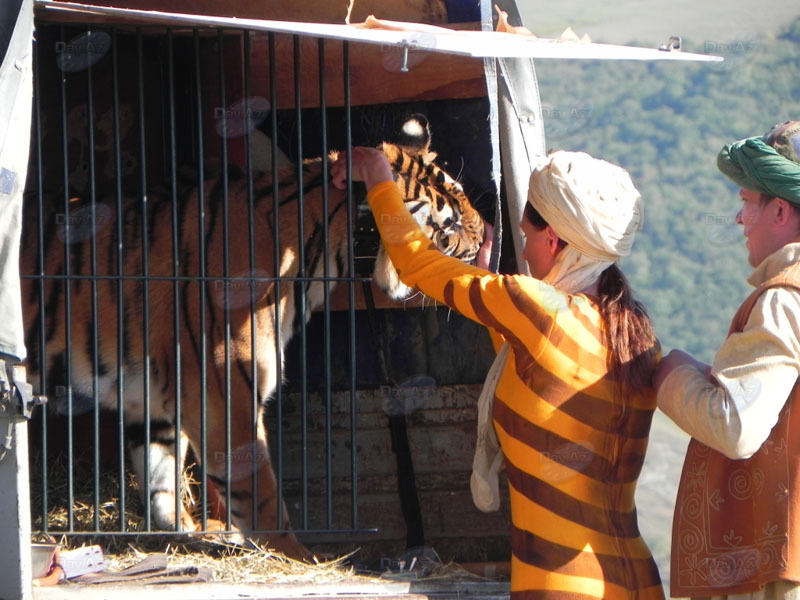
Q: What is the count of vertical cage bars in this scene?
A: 13